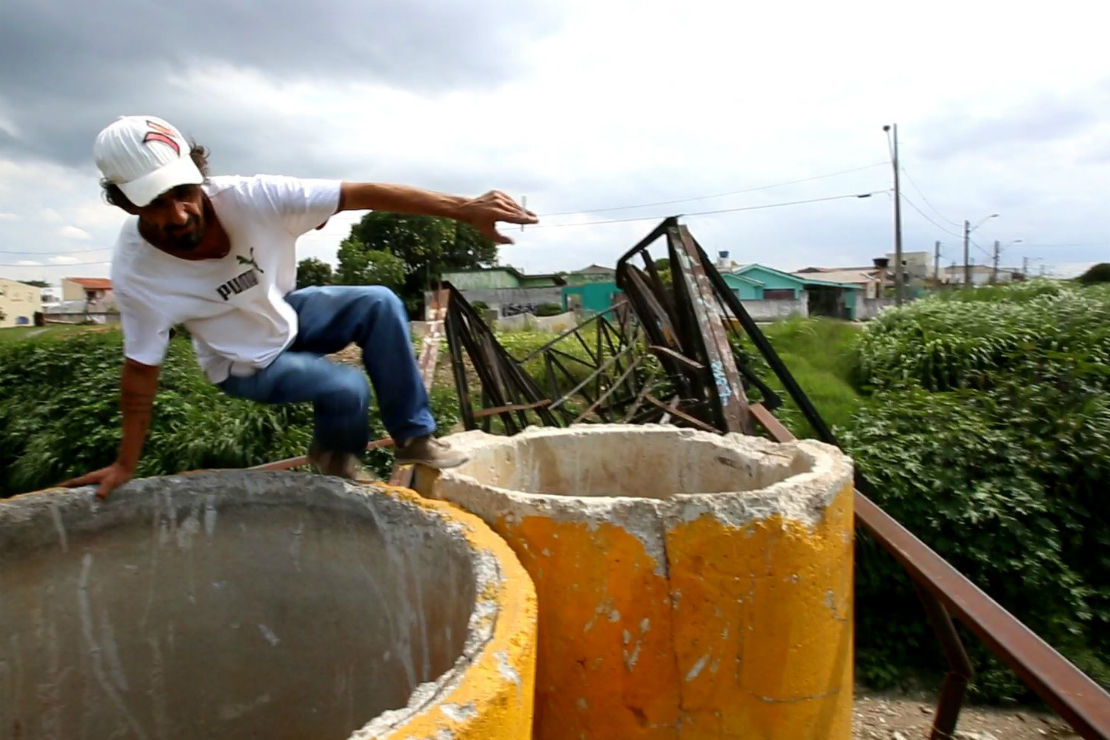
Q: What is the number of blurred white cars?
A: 0